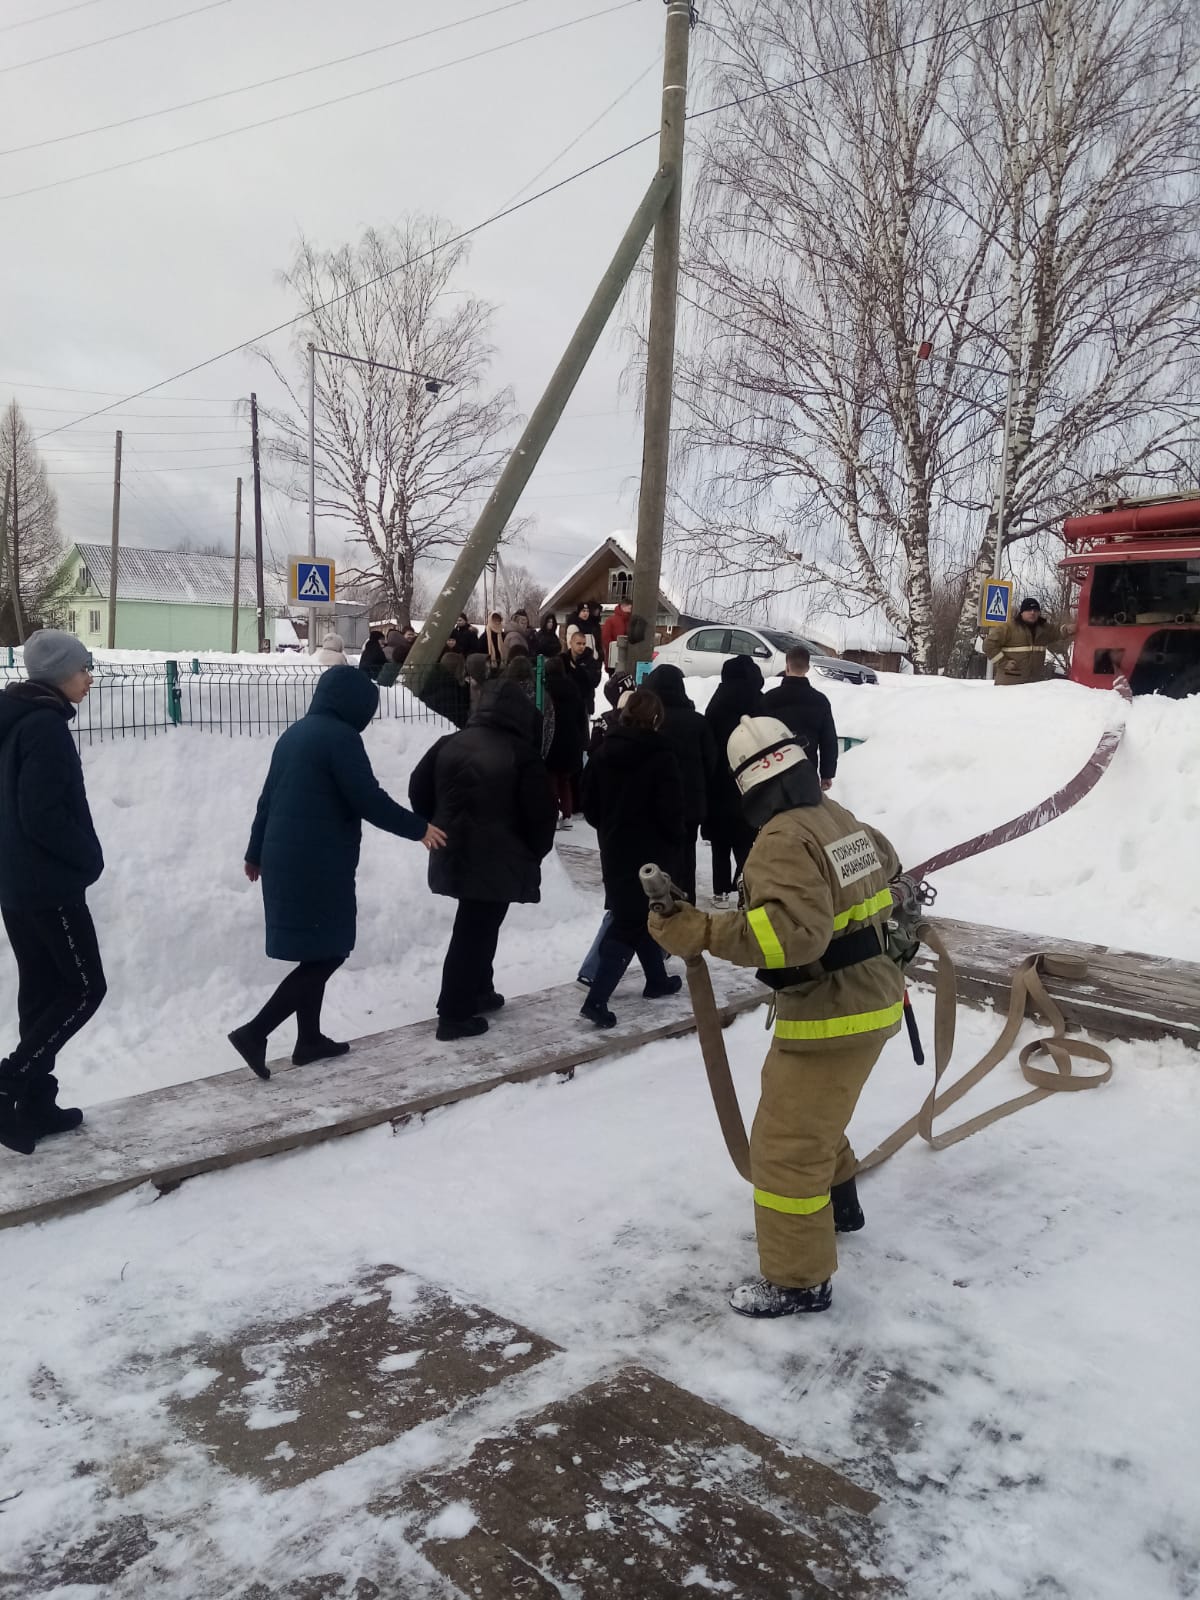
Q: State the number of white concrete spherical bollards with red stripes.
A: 0